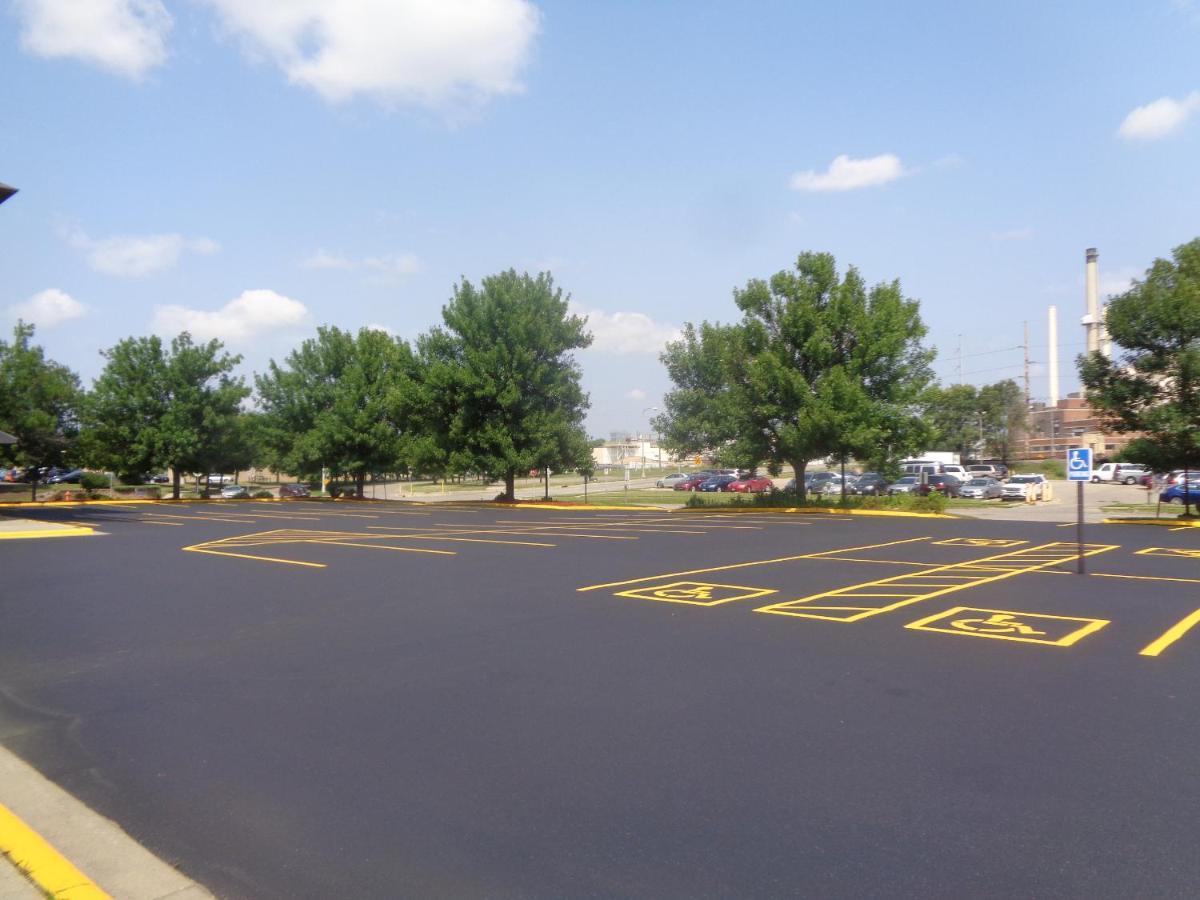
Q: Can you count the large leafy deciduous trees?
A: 6